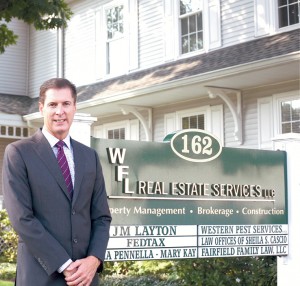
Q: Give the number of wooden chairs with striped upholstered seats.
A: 0